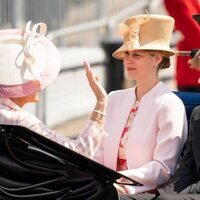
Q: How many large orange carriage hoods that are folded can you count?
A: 0